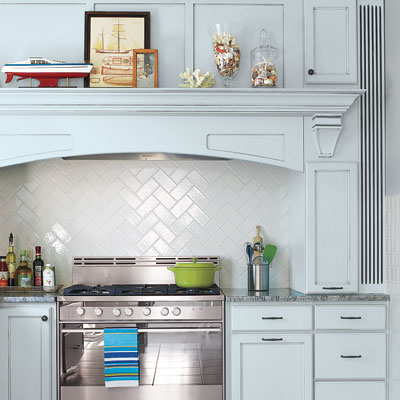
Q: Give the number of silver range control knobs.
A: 7